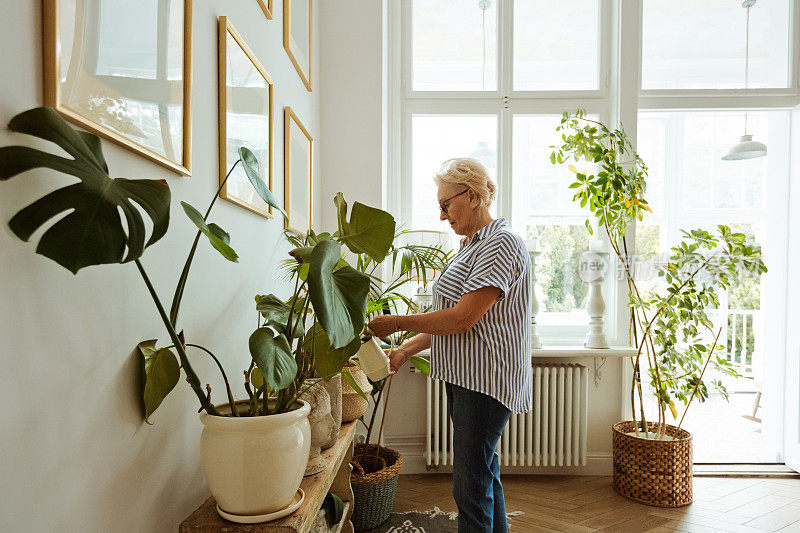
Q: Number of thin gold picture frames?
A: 5